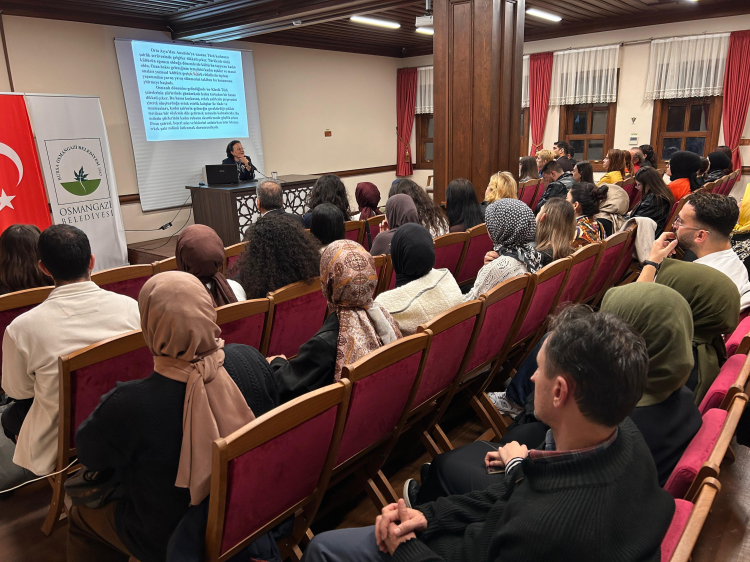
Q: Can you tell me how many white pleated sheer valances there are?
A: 4